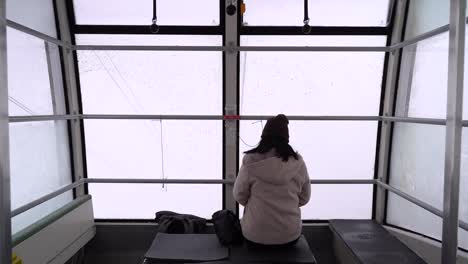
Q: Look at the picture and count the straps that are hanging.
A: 2